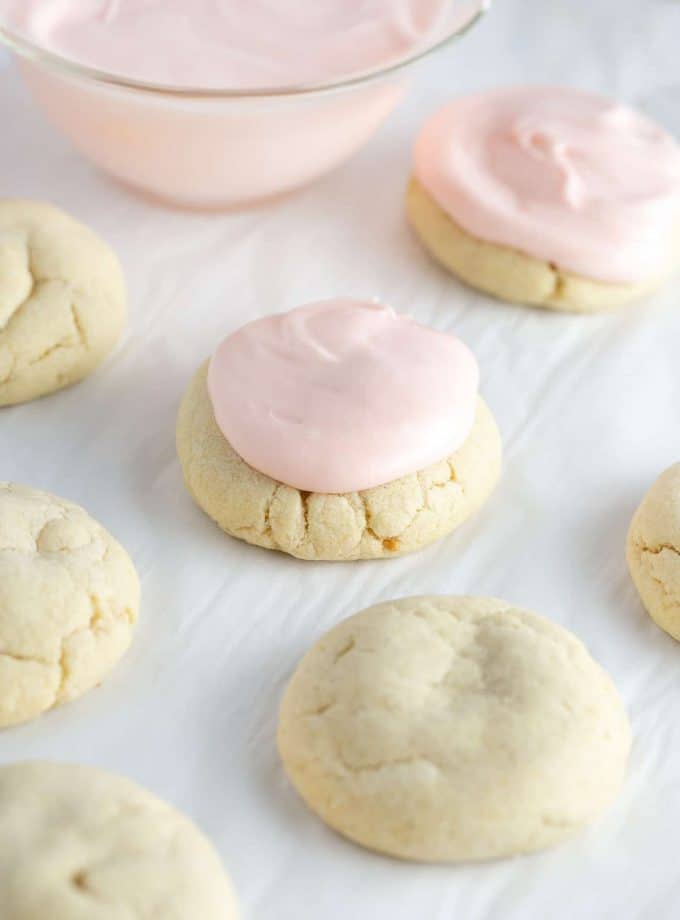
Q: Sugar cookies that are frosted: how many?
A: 2